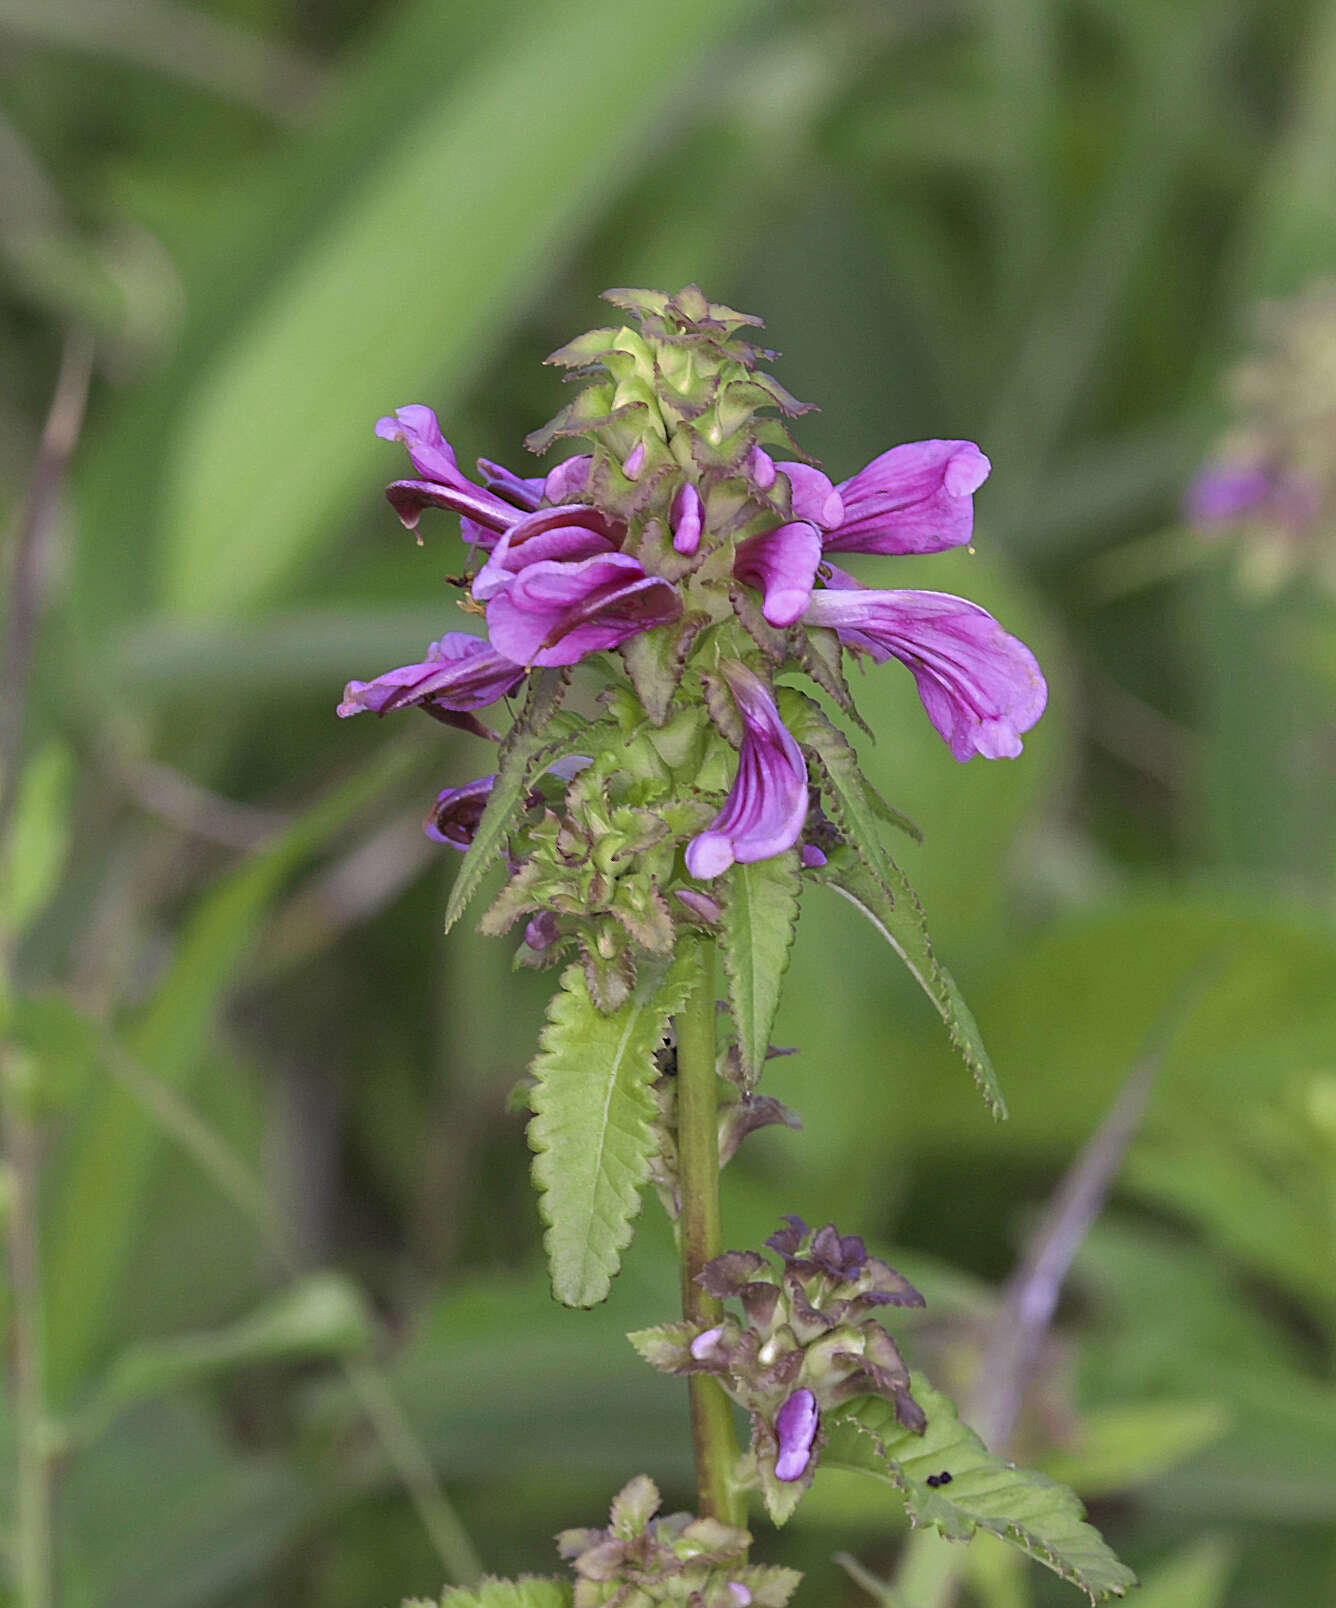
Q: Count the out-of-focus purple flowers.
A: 1